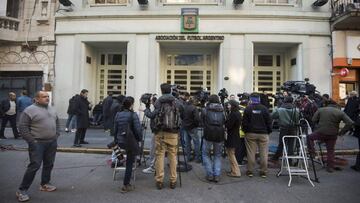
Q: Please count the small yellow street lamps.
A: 0